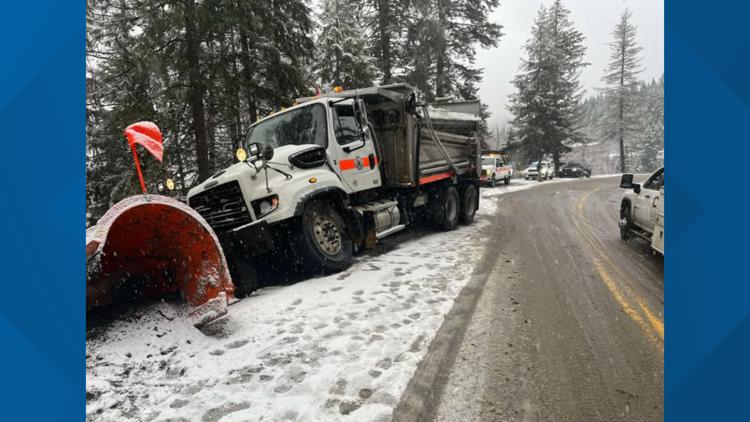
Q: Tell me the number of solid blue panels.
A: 2